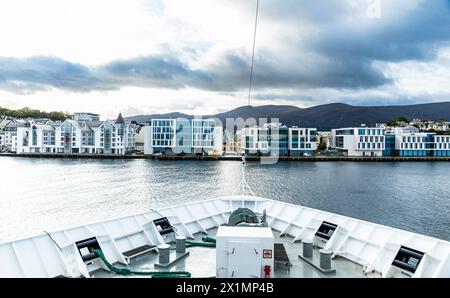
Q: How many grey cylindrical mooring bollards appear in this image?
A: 4